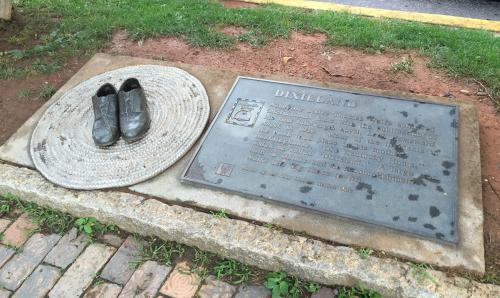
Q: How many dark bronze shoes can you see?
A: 2